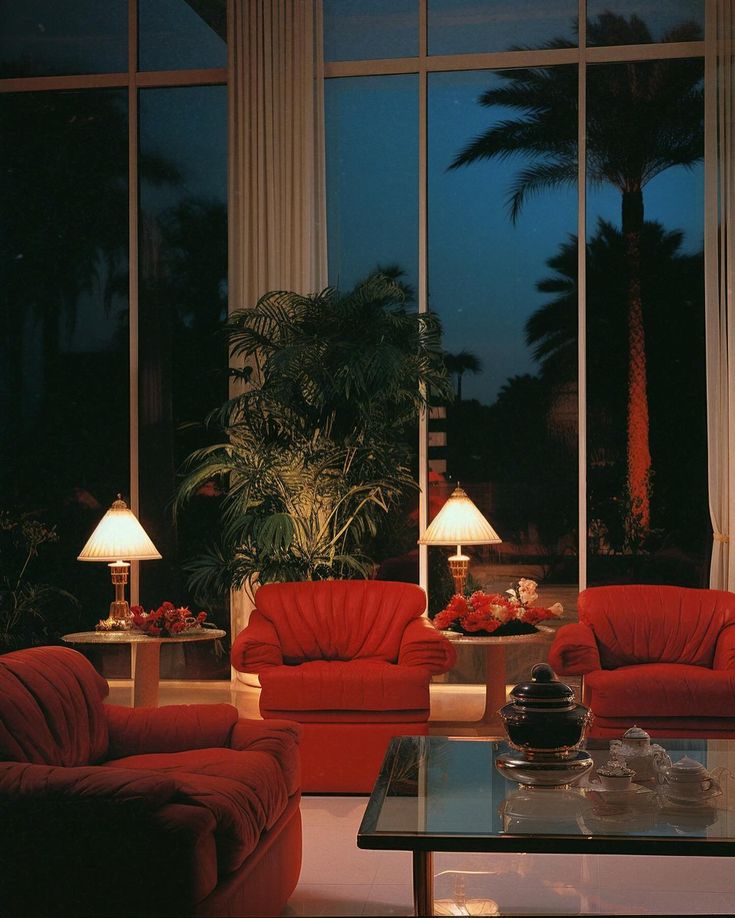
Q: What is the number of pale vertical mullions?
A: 3